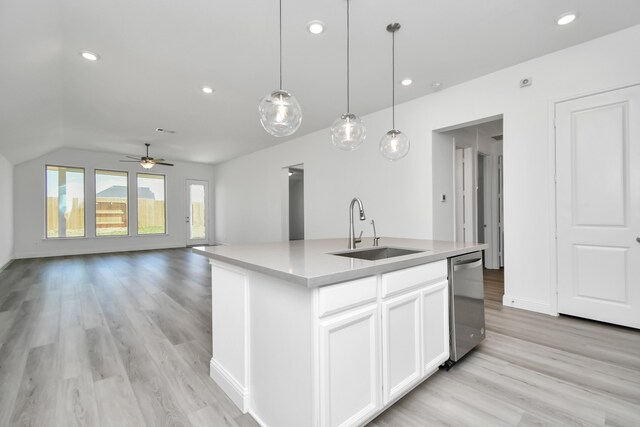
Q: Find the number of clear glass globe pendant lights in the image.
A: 3